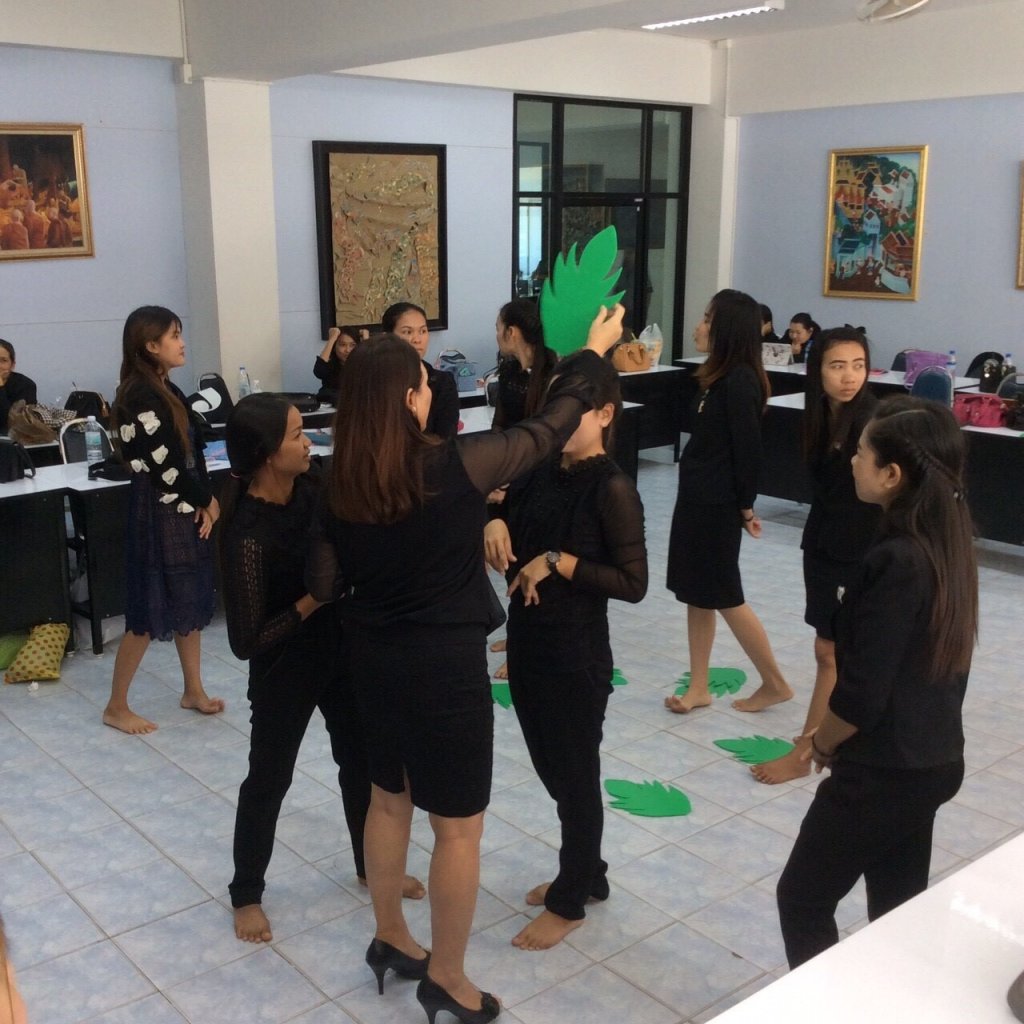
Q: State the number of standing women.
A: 9